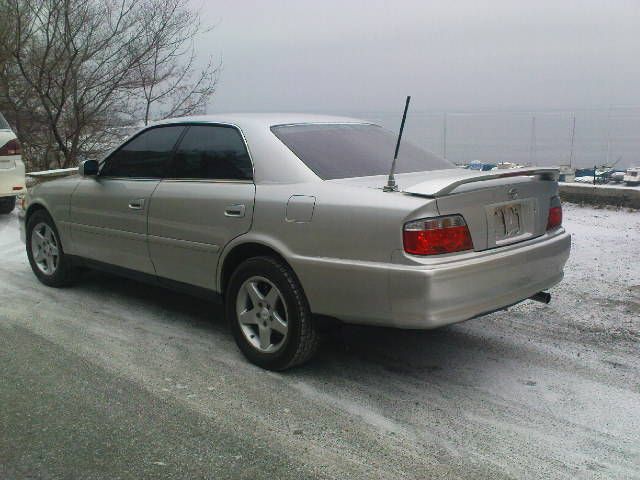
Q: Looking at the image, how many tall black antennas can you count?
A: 1